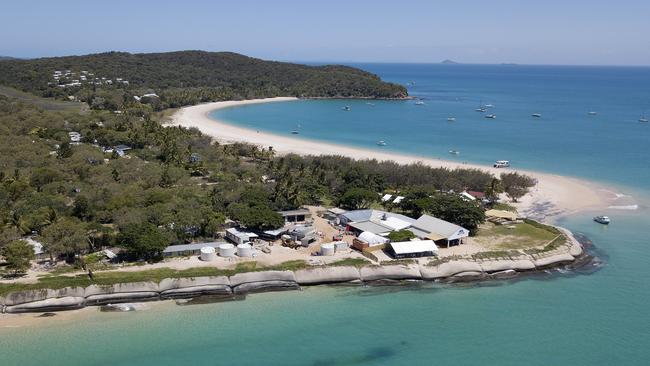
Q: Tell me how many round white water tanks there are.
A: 4